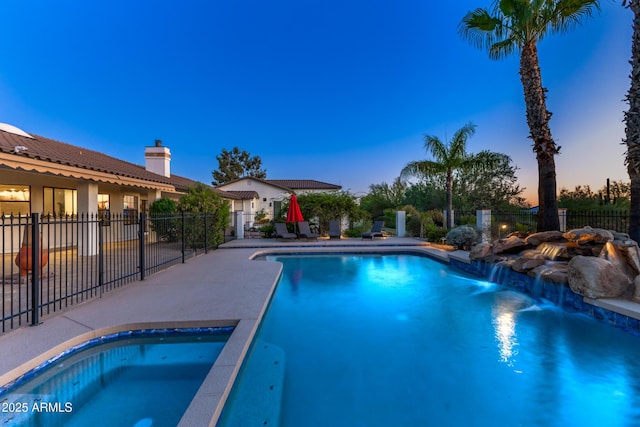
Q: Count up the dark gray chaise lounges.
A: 4